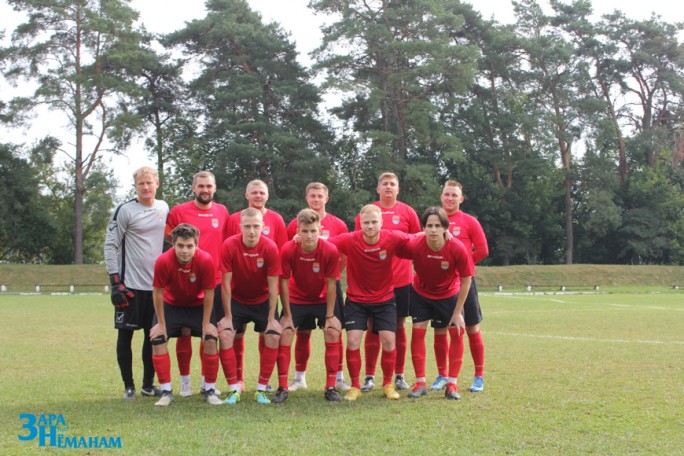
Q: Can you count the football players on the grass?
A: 11